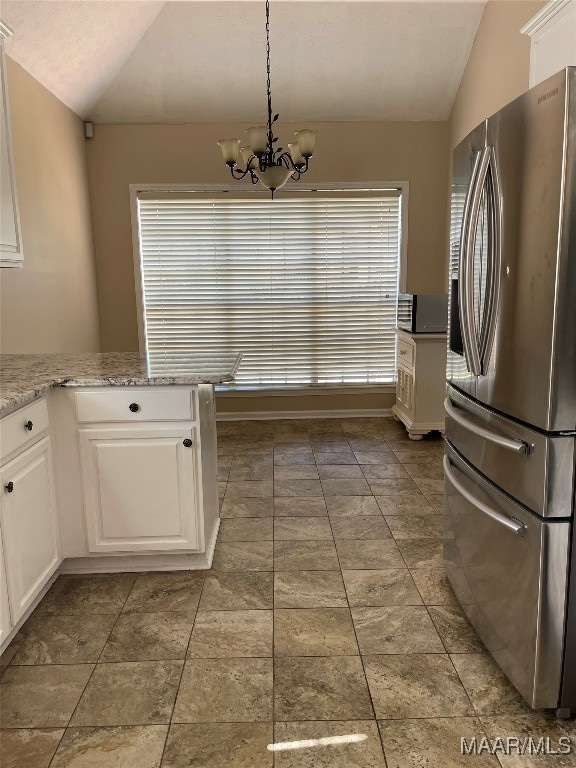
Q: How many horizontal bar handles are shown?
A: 2